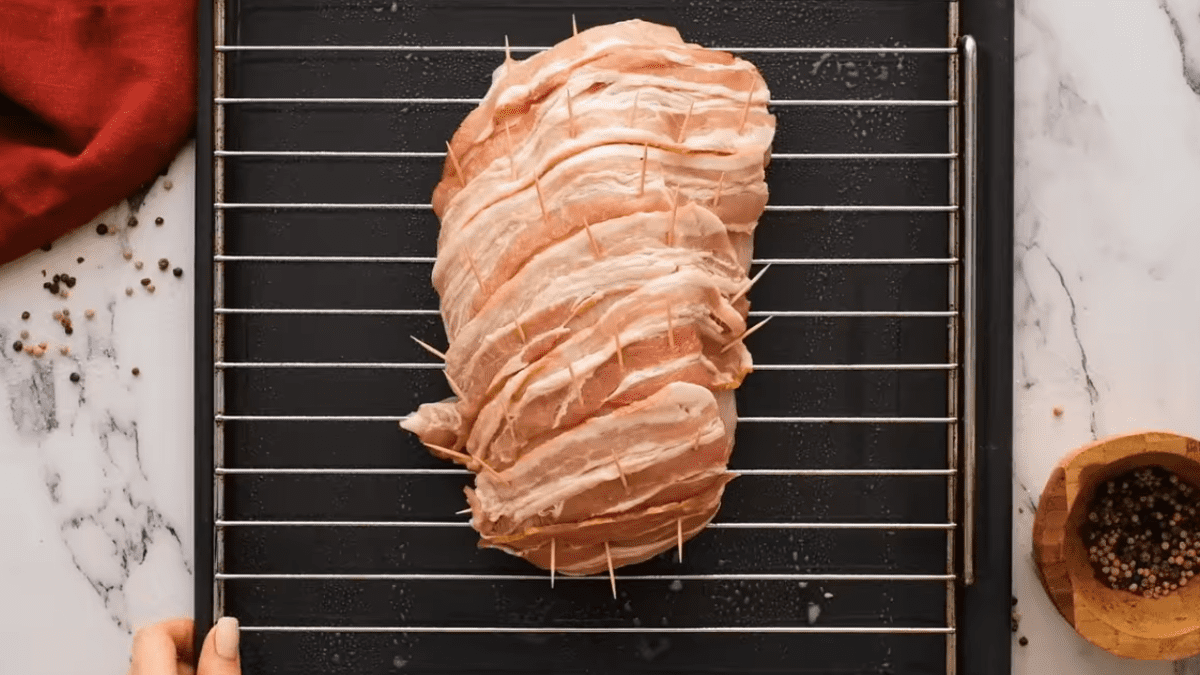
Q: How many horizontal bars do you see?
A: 12